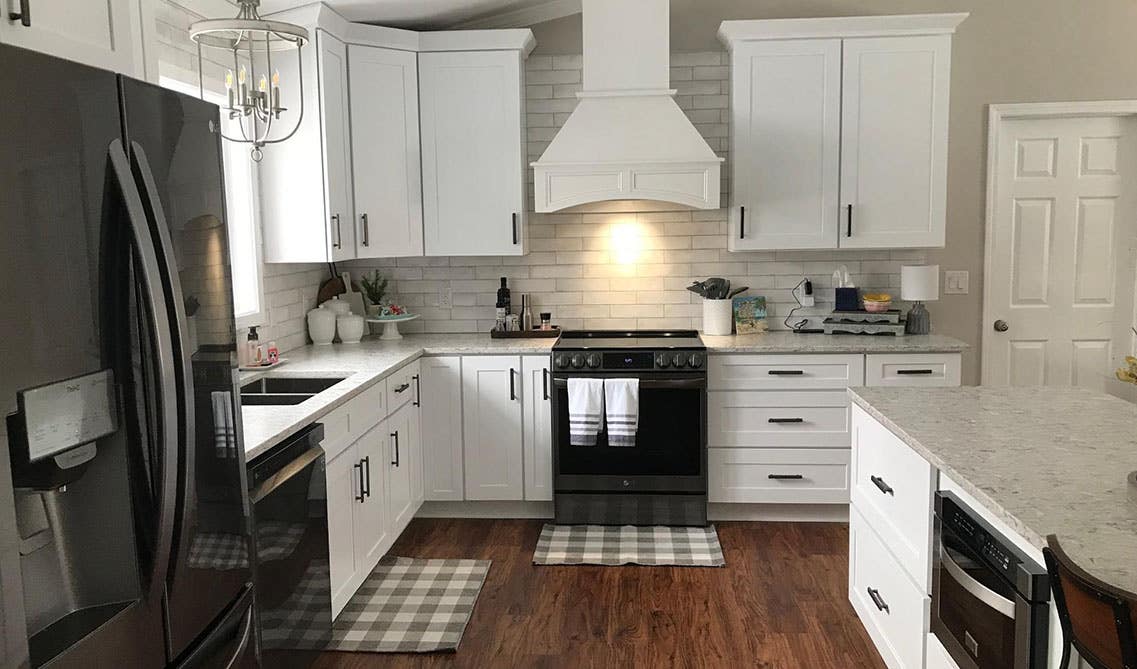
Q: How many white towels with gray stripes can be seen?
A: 2